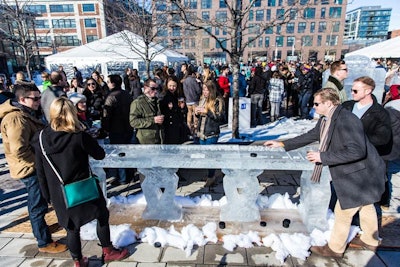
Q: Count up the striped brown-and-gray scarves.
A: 1